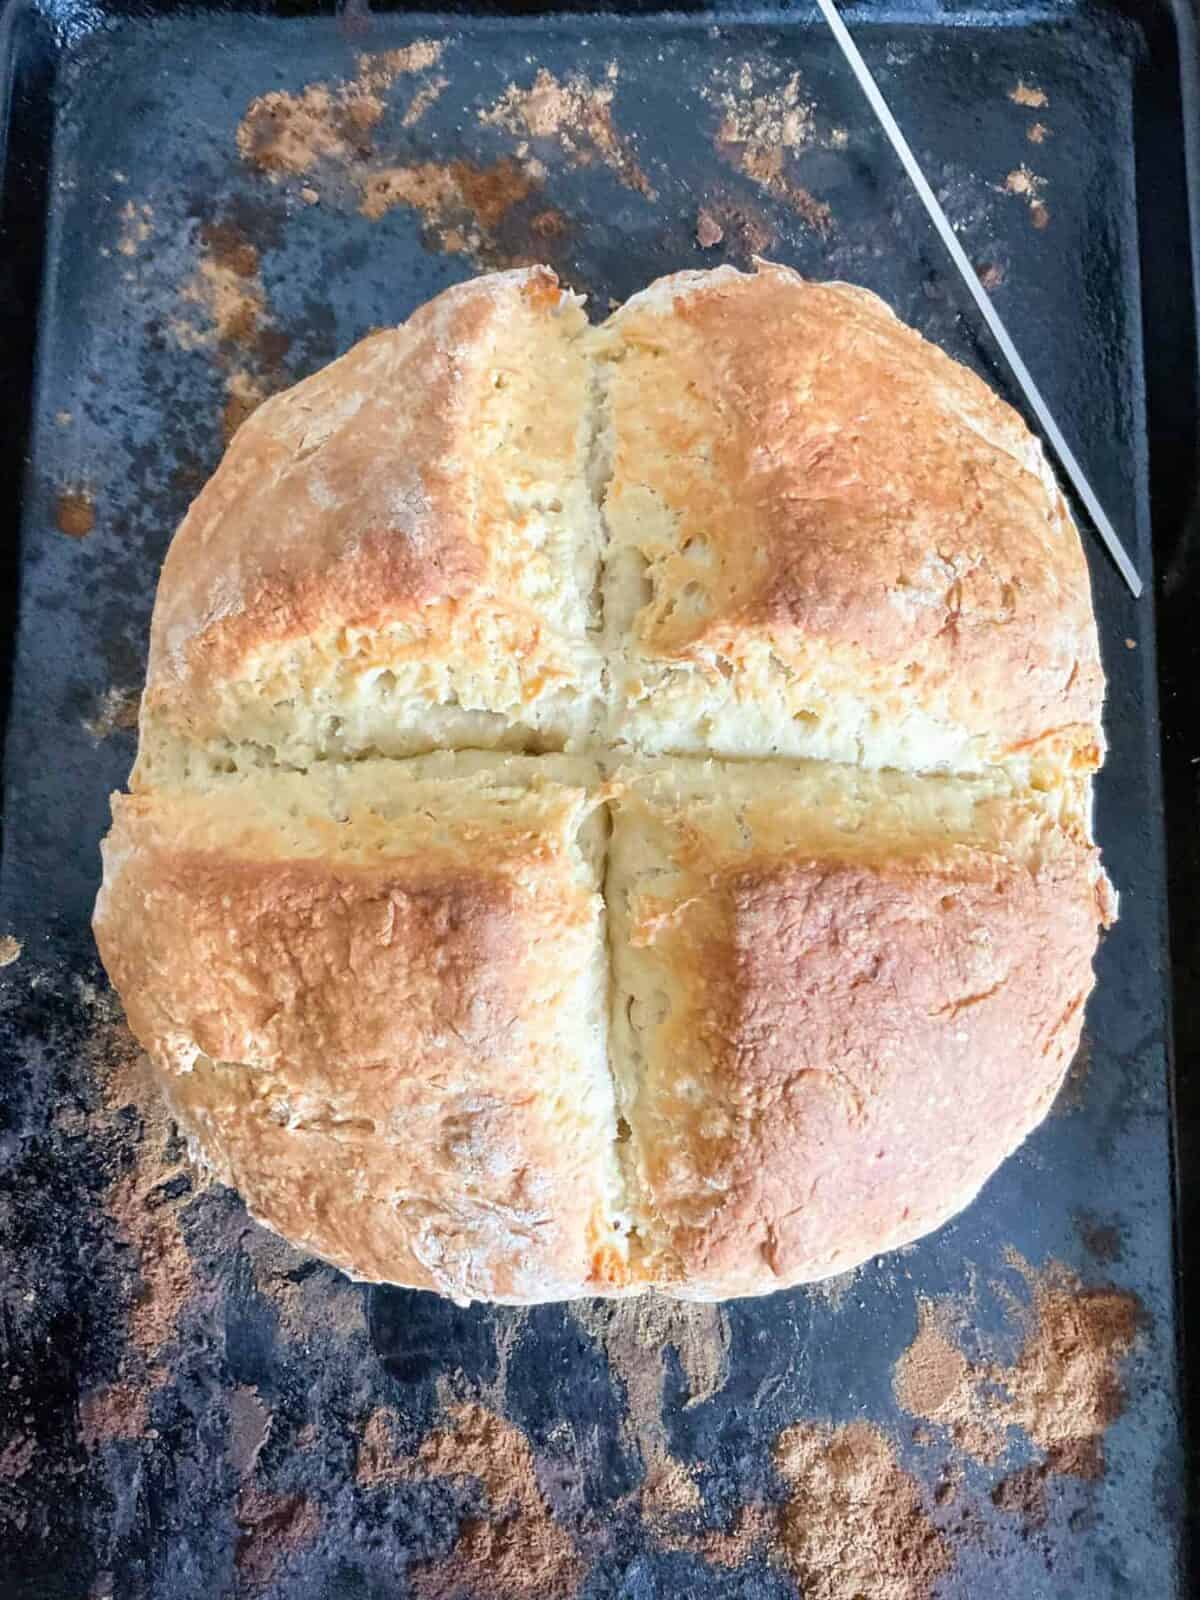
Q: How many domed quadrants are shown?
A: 4